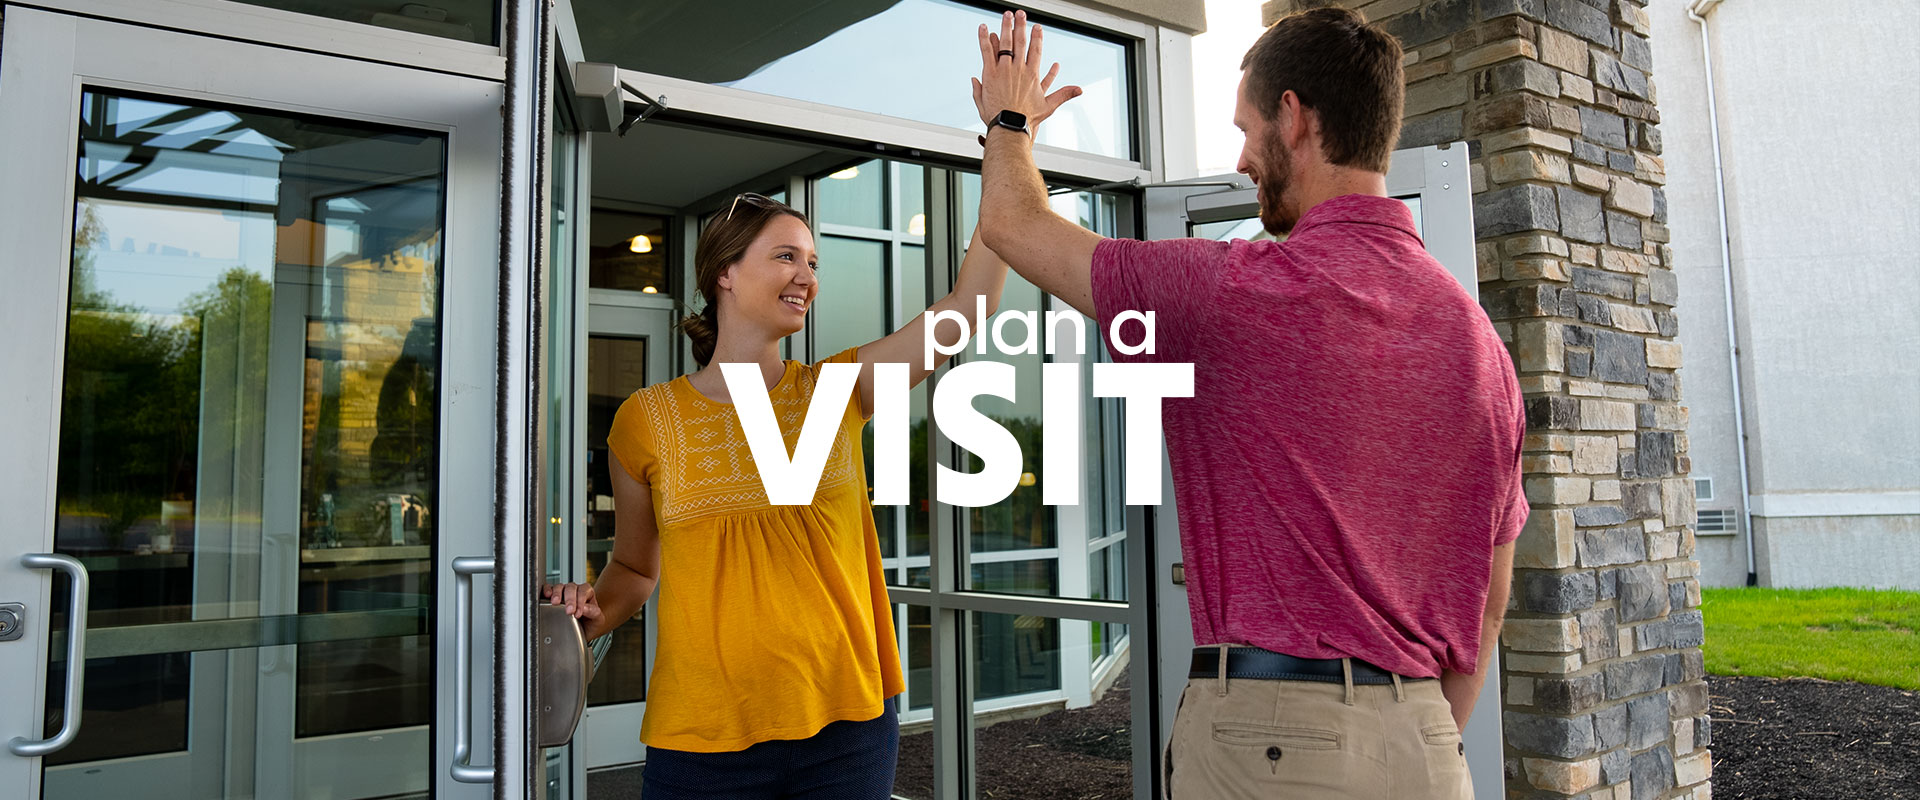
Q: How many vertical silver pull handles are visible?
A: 2